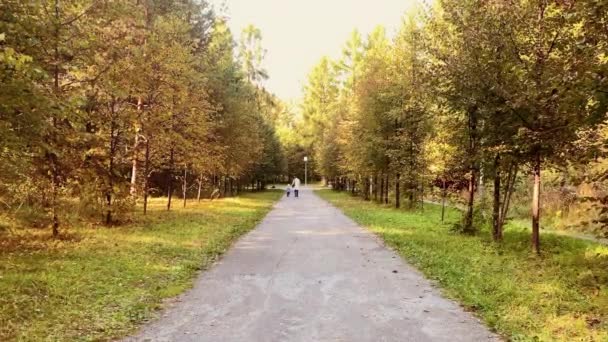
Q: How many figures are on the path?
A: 2